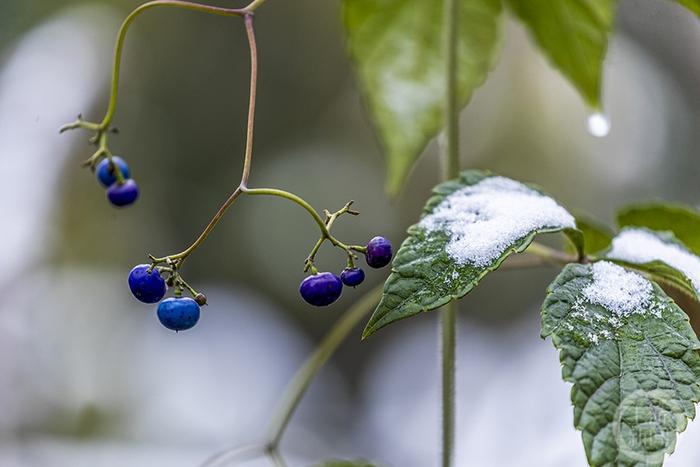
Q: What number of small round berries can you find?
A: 7